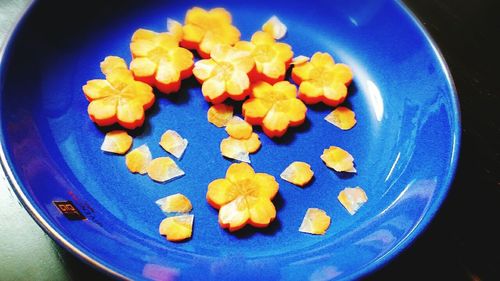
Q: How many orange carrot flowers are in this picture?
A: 8